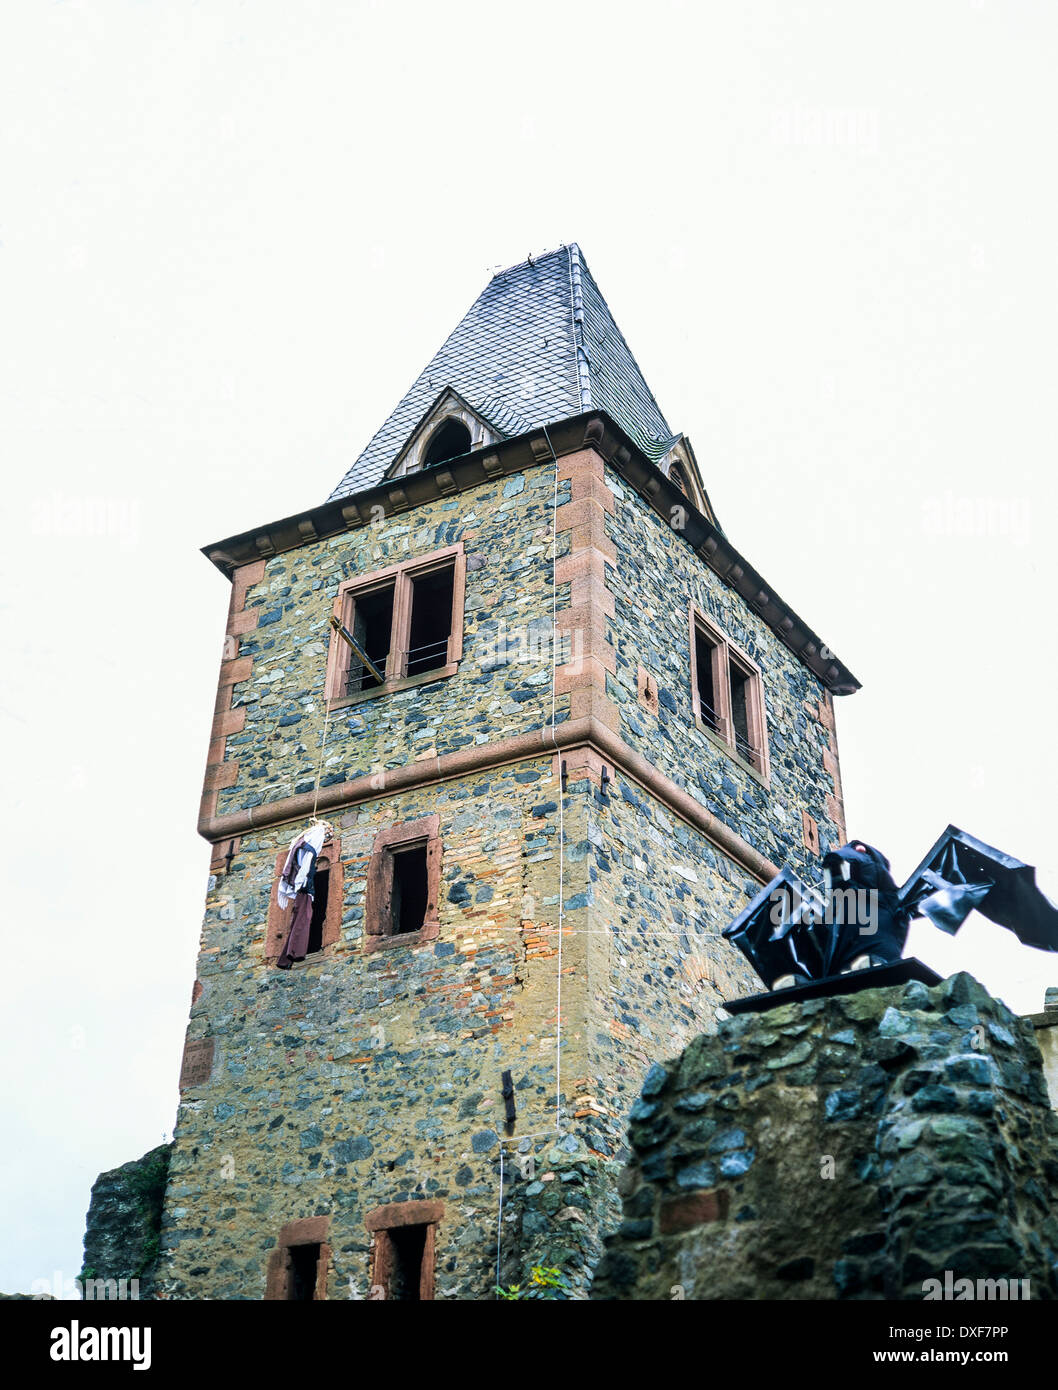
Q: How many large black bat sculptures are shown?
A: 1